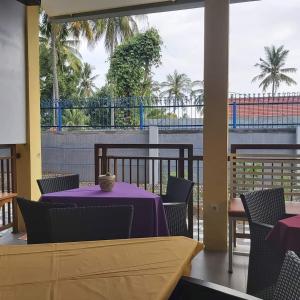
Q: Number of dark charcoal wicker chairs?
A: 6